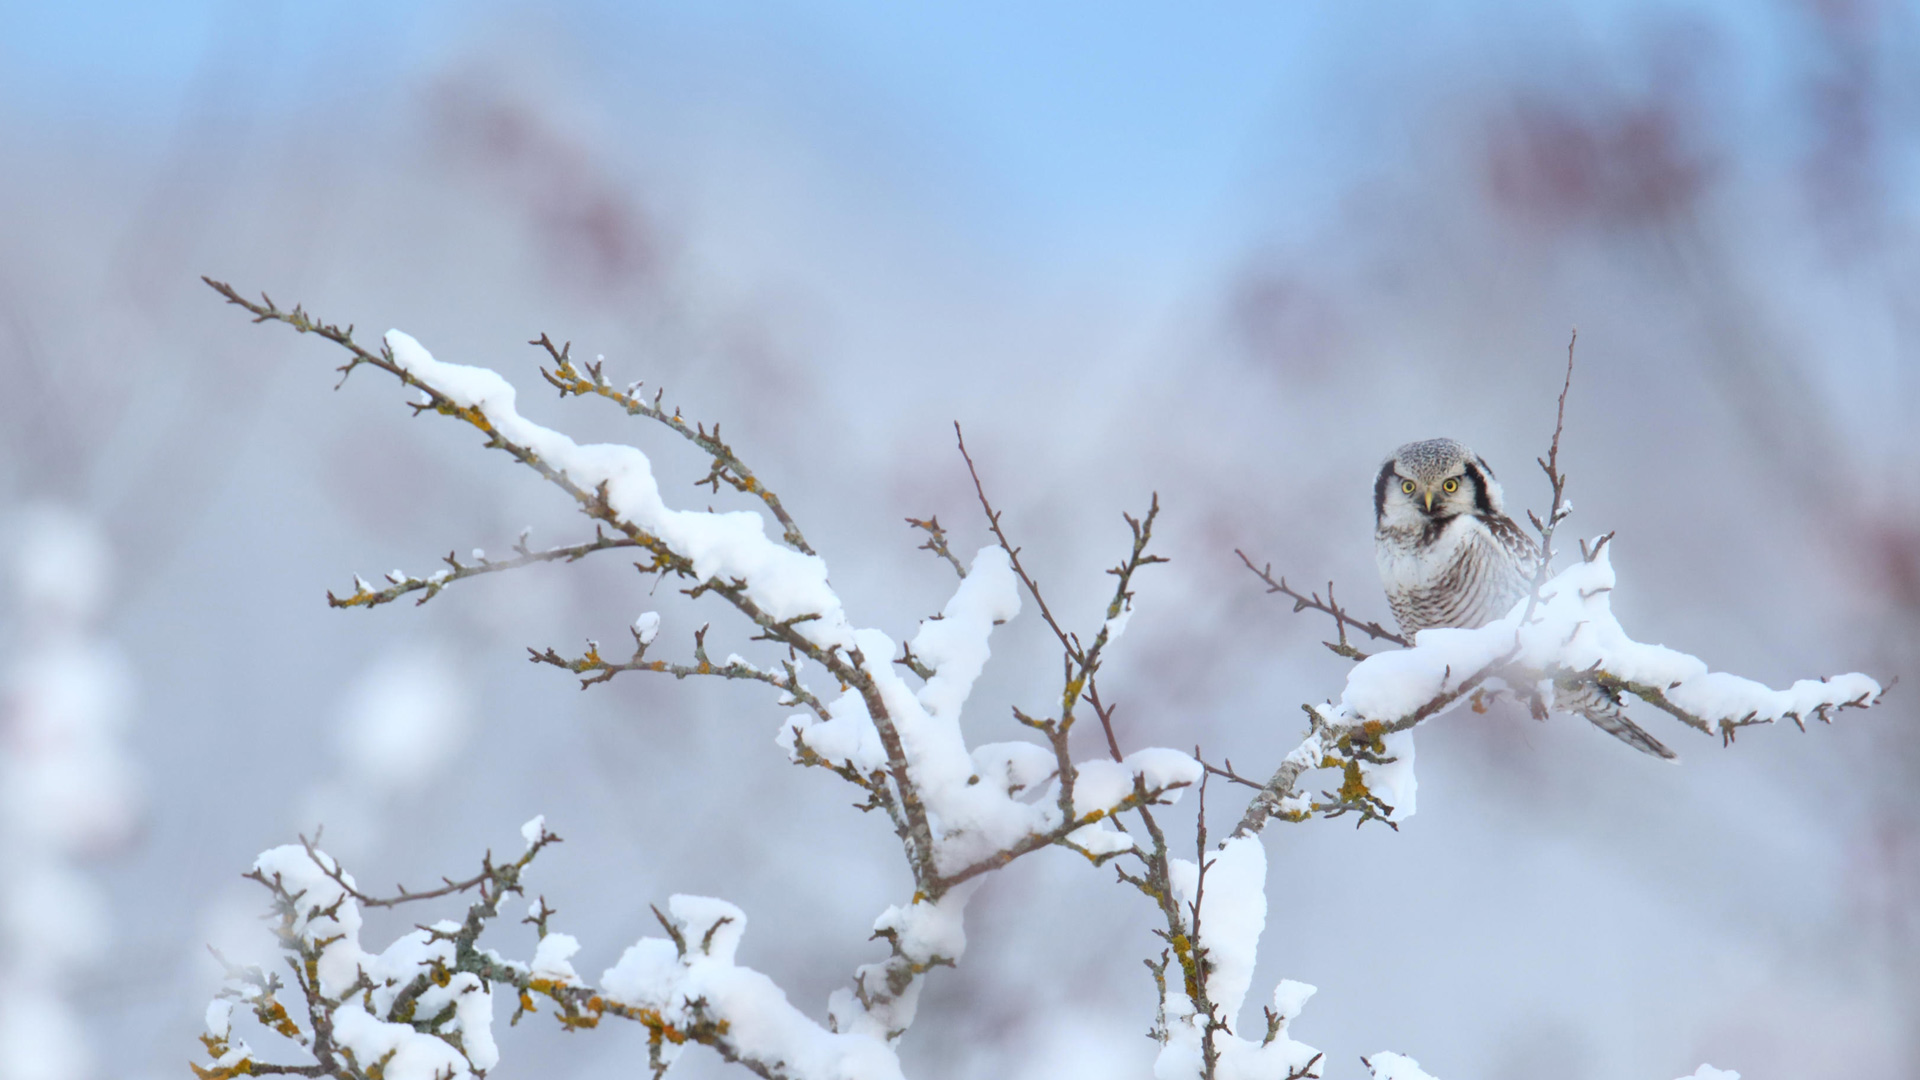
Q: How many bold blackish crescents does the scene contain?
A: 2